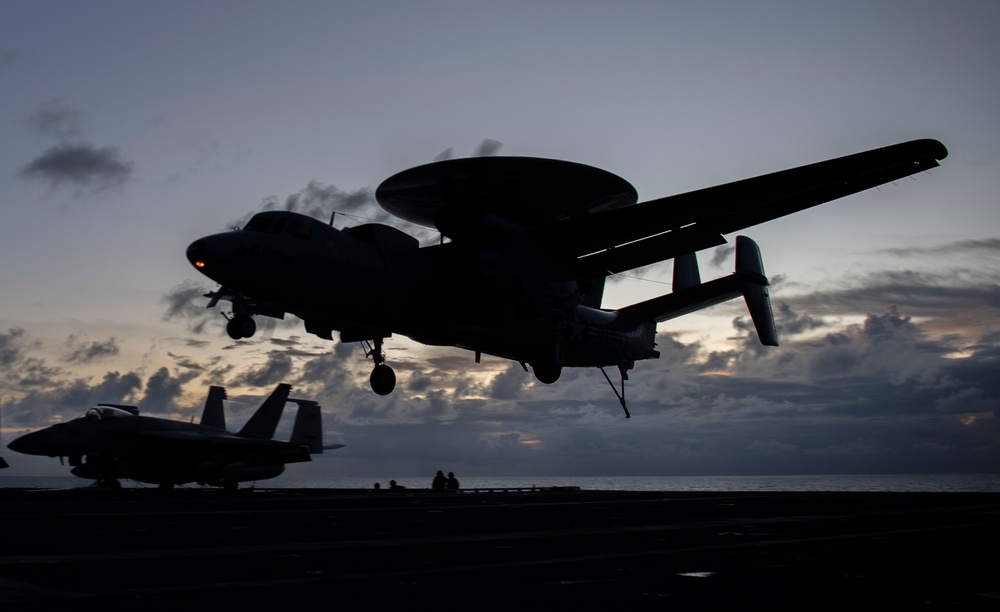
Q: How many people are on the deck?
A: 4